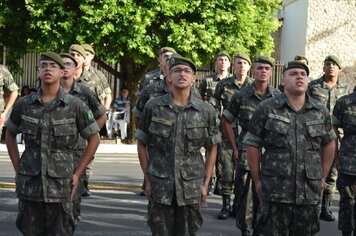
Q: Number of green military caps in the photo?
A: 13